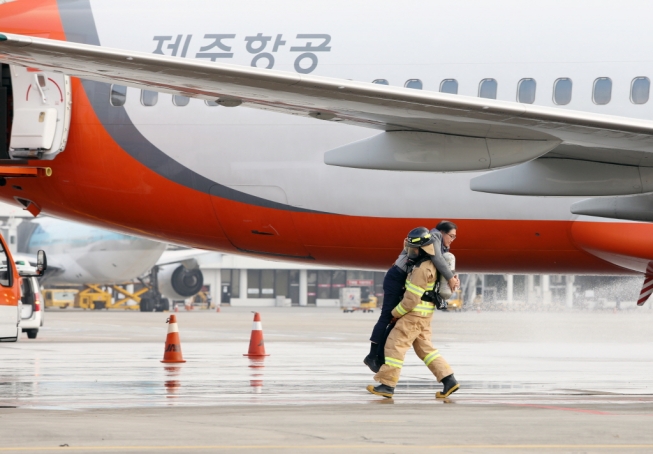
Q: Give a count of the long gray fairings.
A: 3